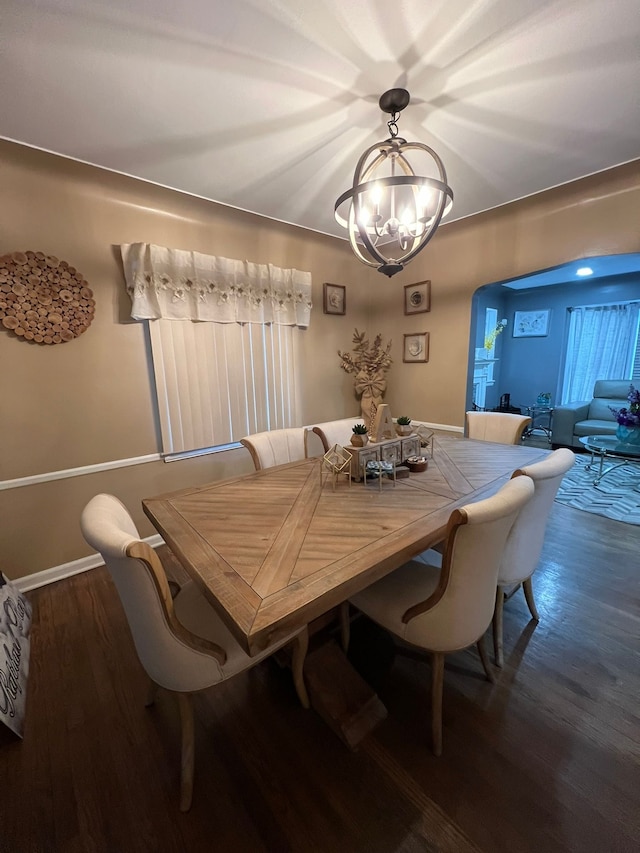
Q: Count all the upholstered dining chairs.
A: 6